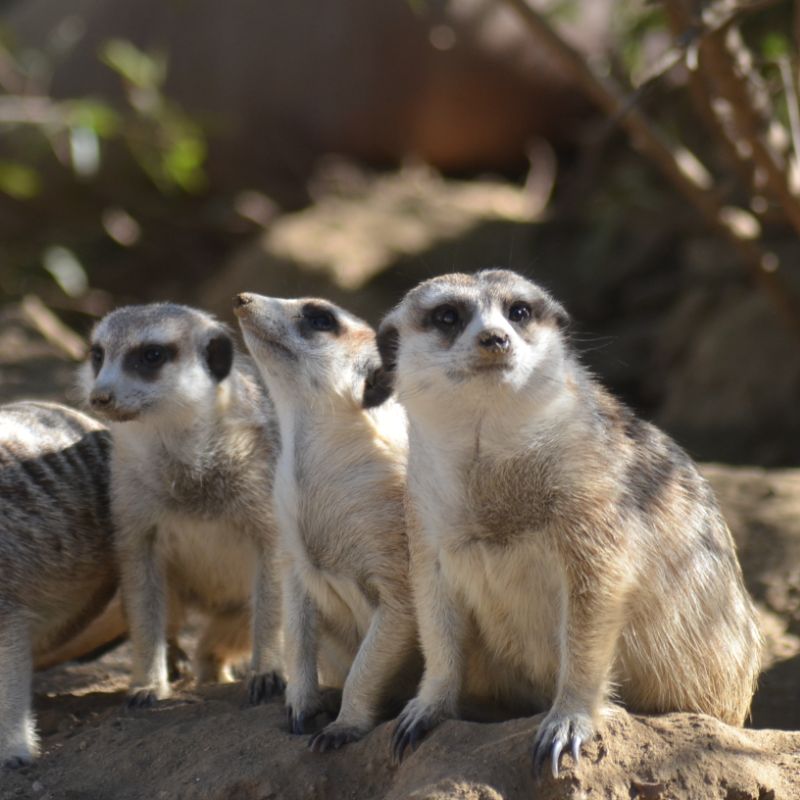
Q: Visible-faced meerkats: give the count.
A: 3